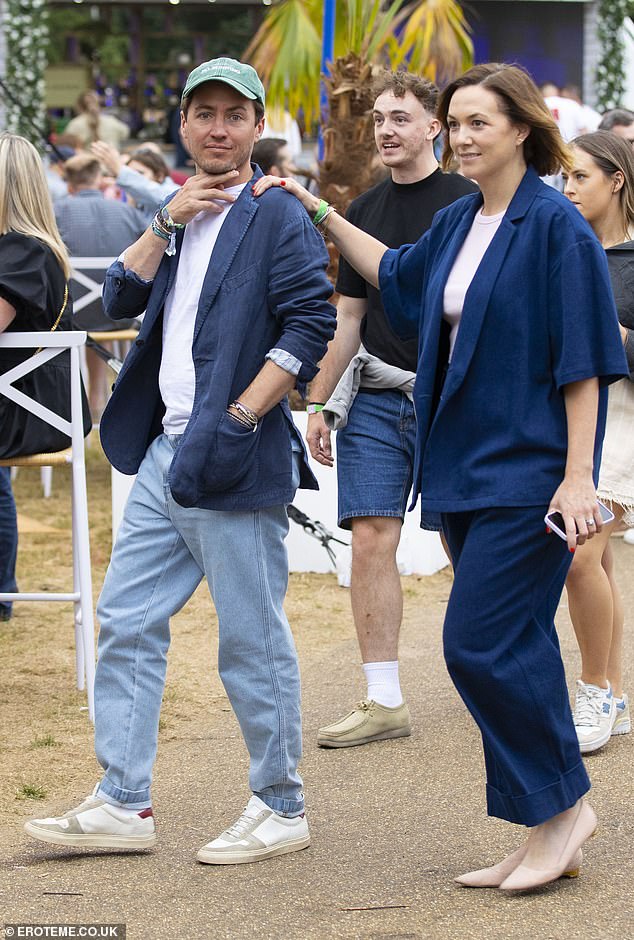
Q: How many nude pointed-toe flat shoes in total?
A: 2